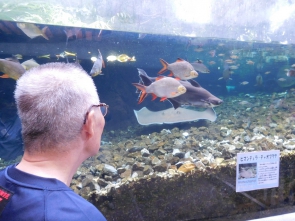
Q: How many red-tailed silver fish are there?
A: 2